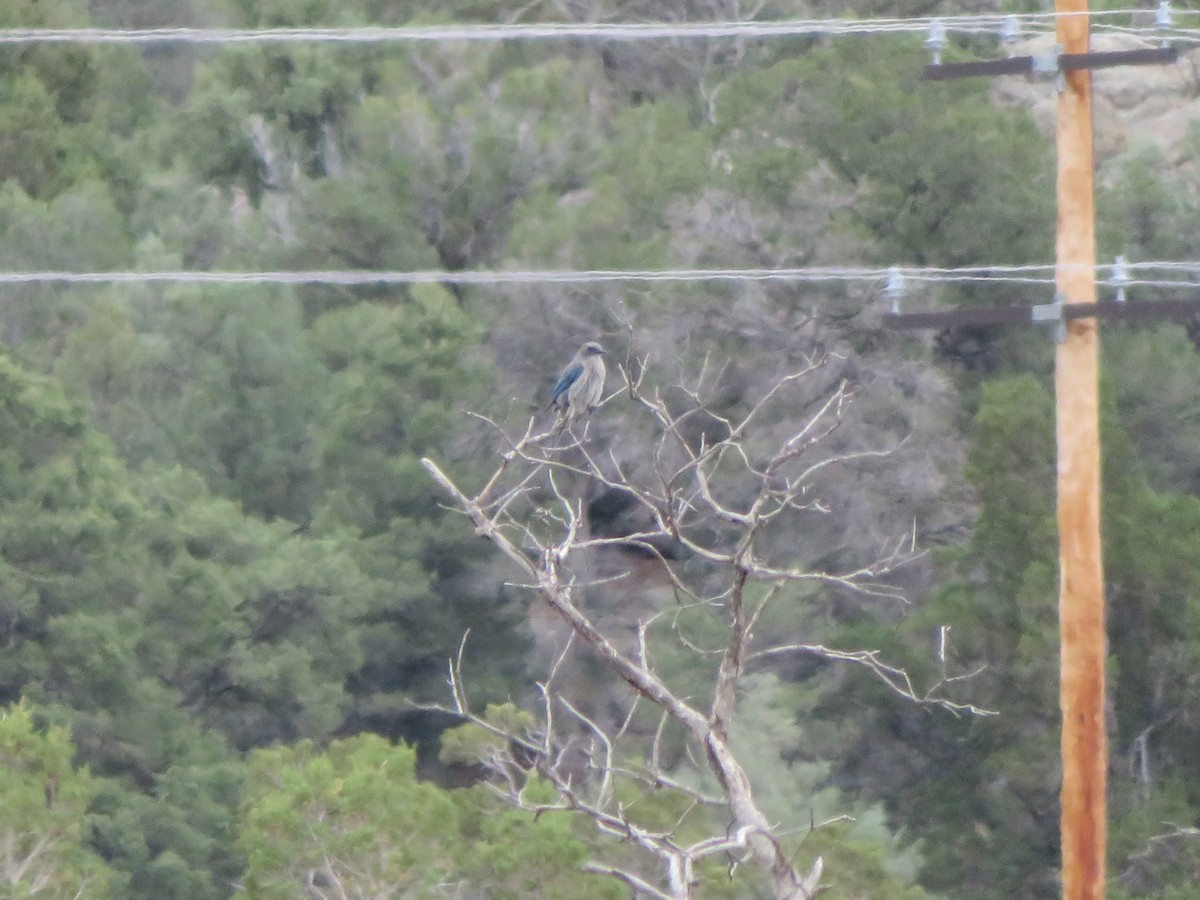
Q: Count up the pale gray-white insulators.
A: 5